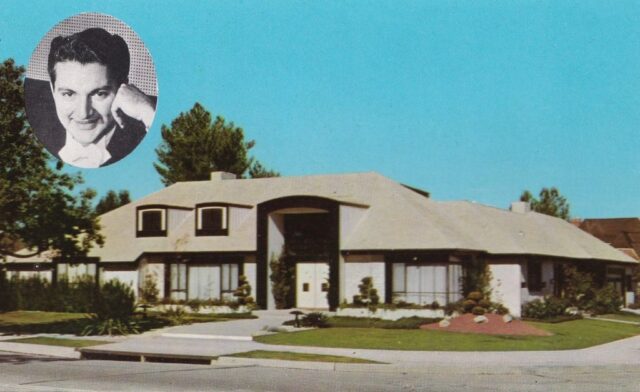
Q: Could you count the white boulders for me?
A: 3